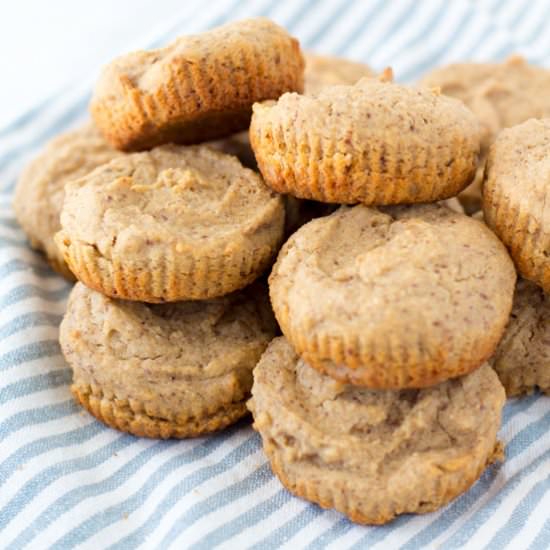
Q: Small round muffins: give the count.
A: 11